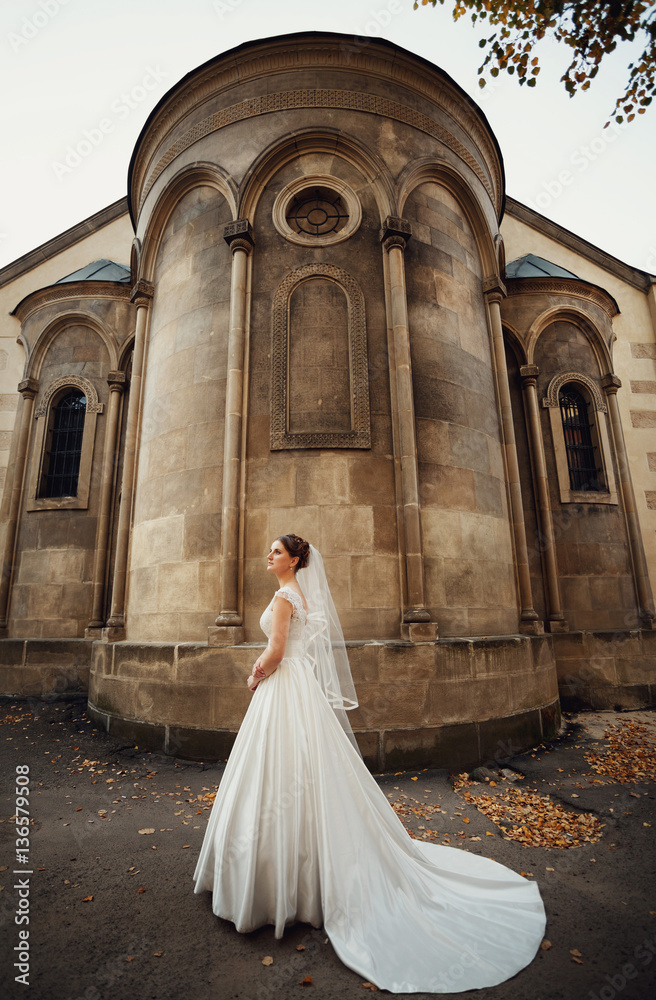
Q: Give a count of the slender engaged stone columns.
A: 8